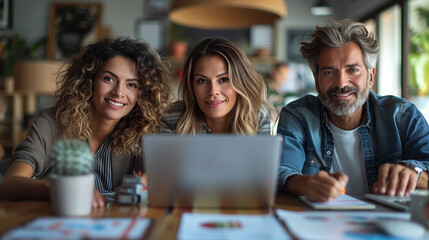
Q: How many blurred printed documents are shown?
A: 3